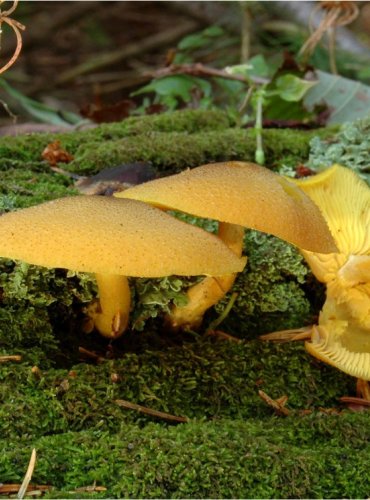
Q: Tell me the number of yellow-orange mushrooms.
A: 3